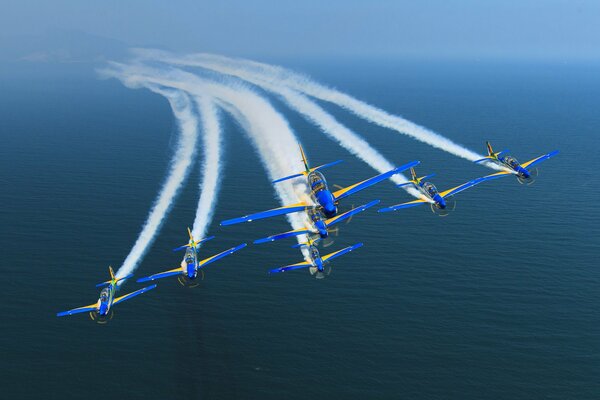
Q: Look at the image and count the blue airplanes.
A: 7